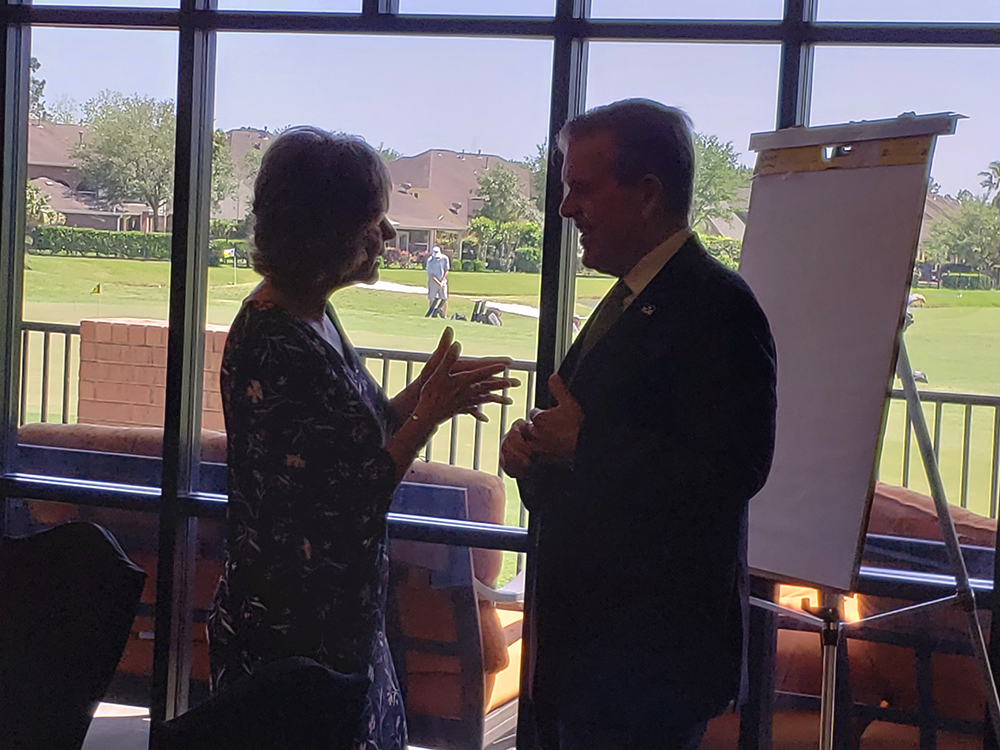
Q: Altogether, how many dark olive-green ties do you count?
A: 1